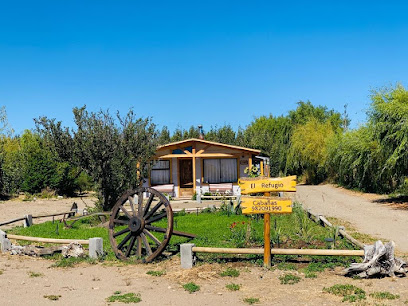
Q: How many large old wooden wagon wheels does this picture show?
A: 1